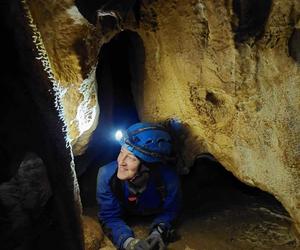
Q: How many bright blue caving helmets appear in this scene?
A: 1